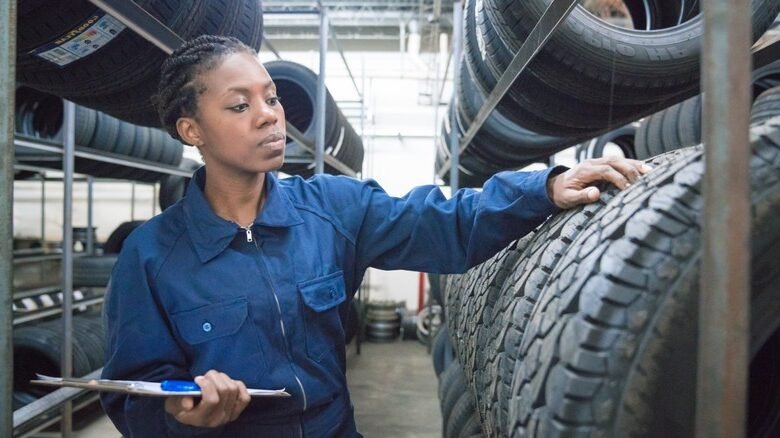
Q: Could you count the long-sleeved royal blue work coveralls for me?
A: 1